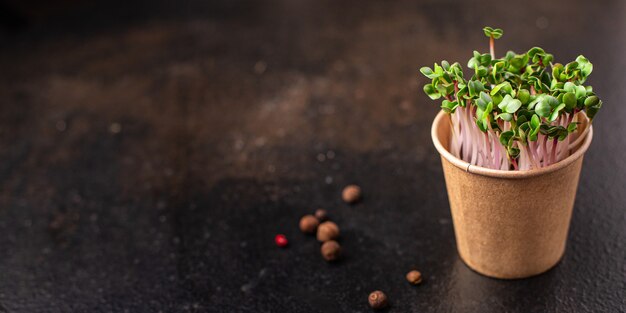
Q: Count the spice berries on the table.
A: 8